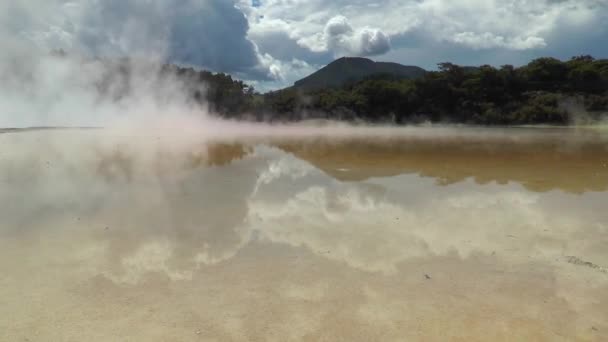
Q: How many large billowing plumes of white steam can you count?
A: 1